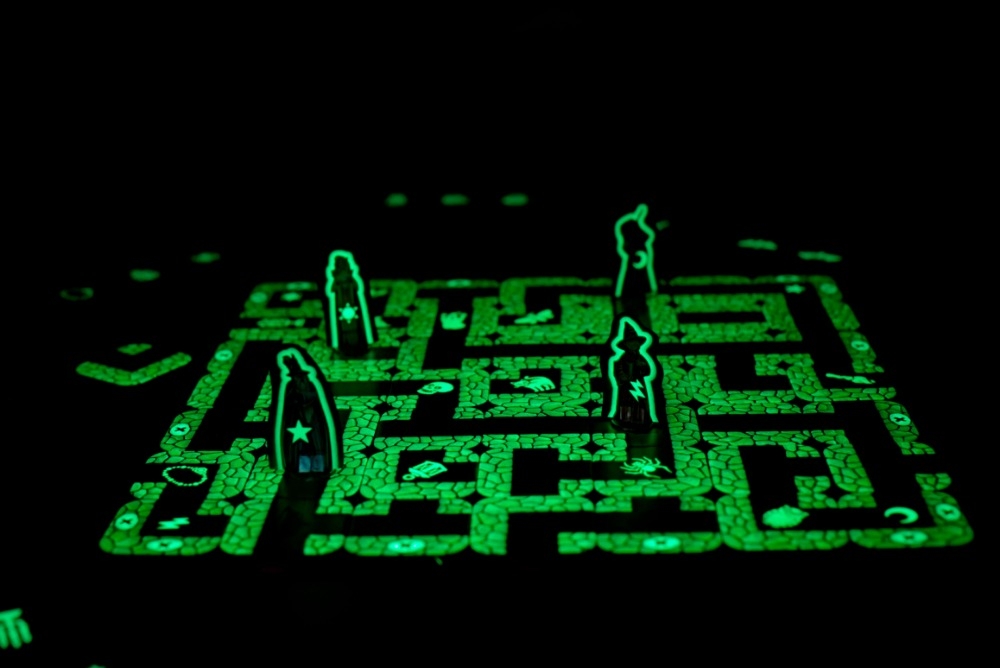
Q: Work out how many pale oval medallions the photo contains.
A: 15